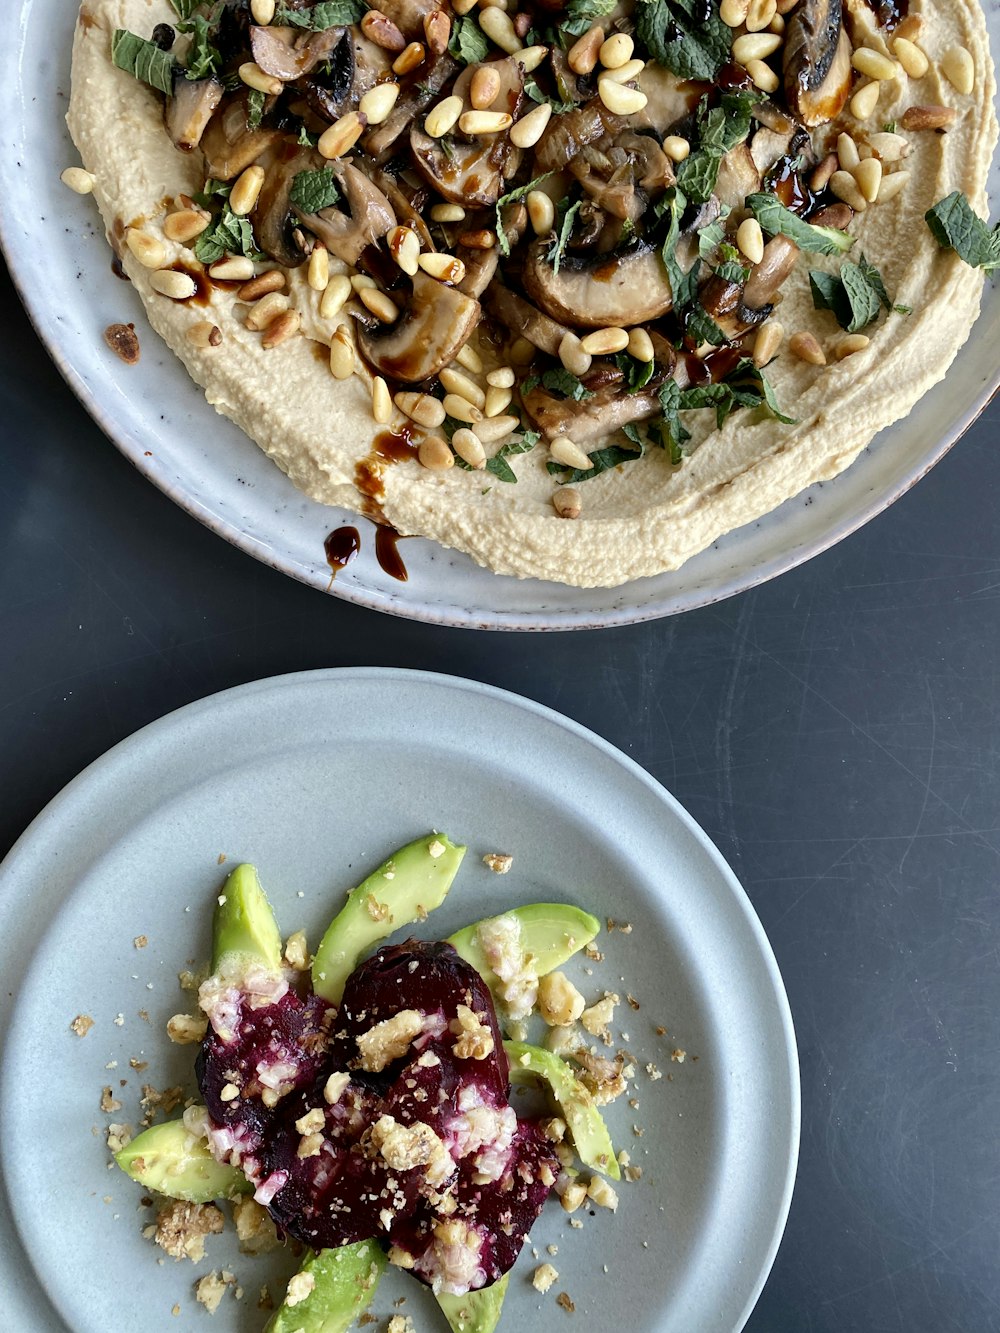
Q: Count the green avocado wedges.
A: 7